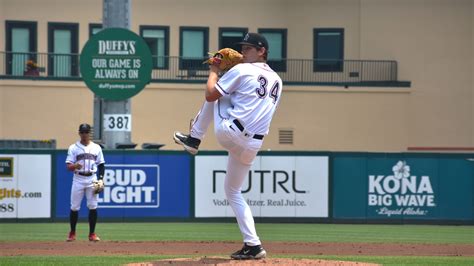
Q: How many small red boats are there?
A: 0